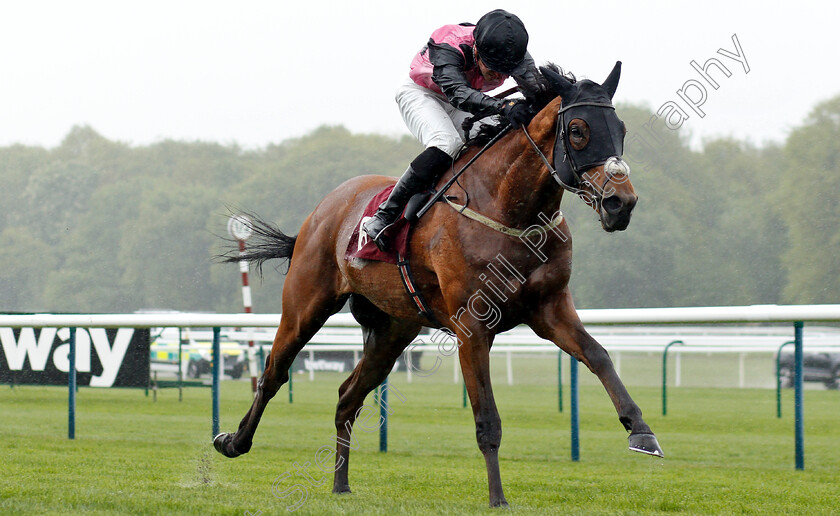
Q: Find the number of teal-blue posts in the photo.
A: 5